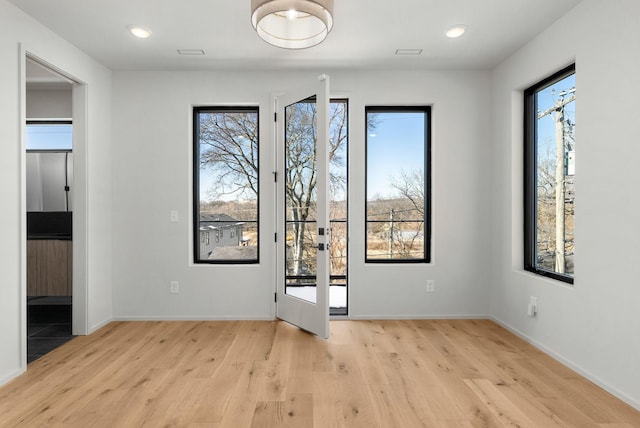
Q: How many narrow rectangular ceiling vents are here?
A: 2